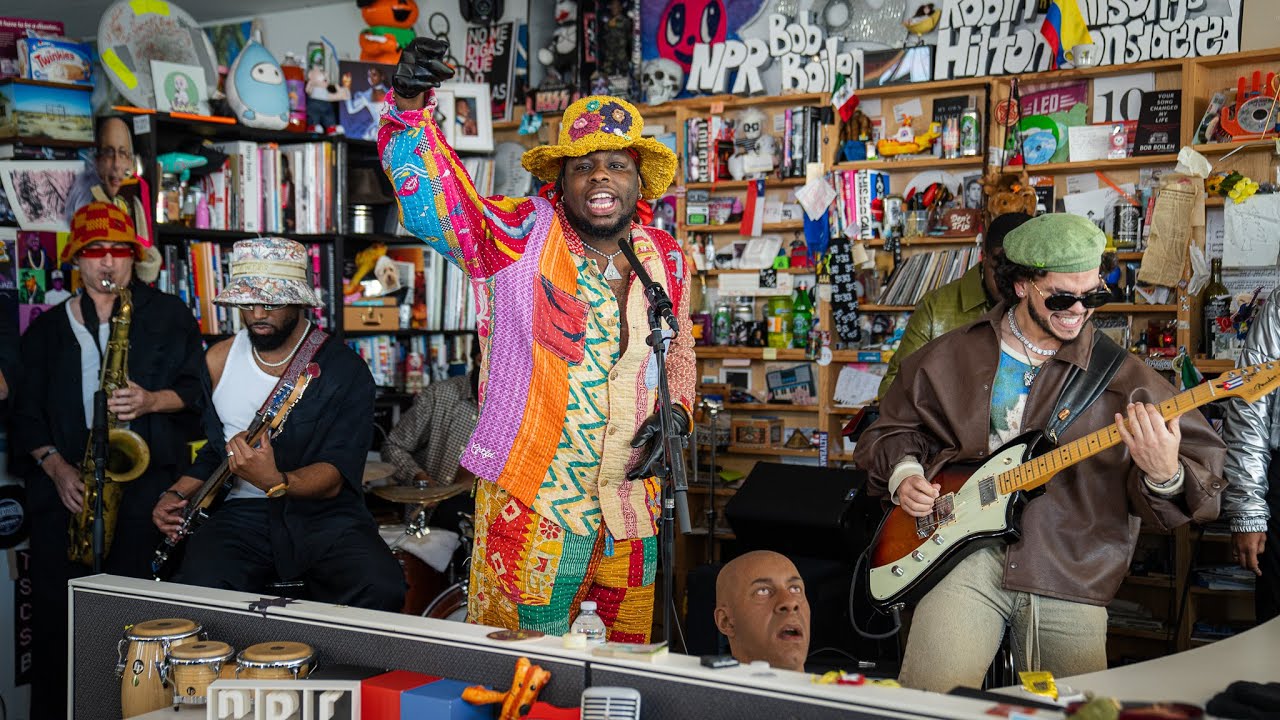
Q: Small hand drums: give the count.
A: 3